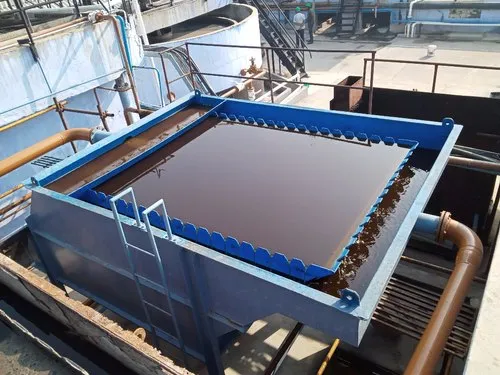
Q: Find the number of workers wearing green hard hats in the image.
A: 2